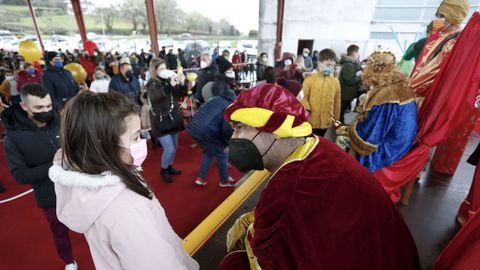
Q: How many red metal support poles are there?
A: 4